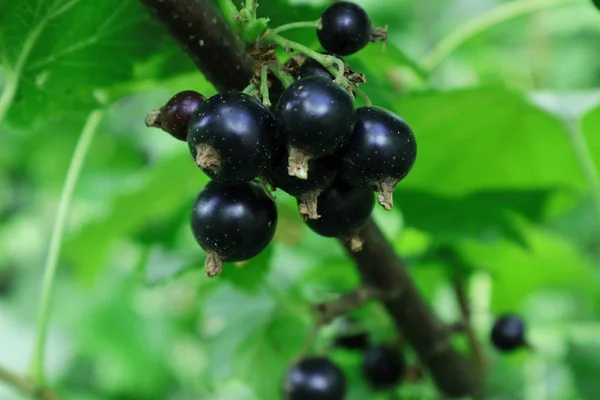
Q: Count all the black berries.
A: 12